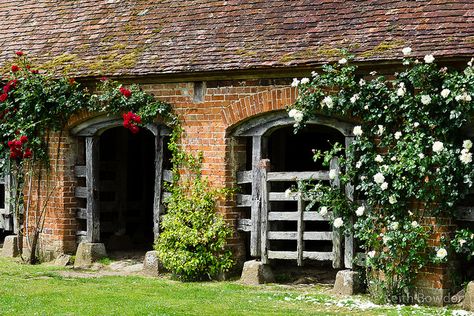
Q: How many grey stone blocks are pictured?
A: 6